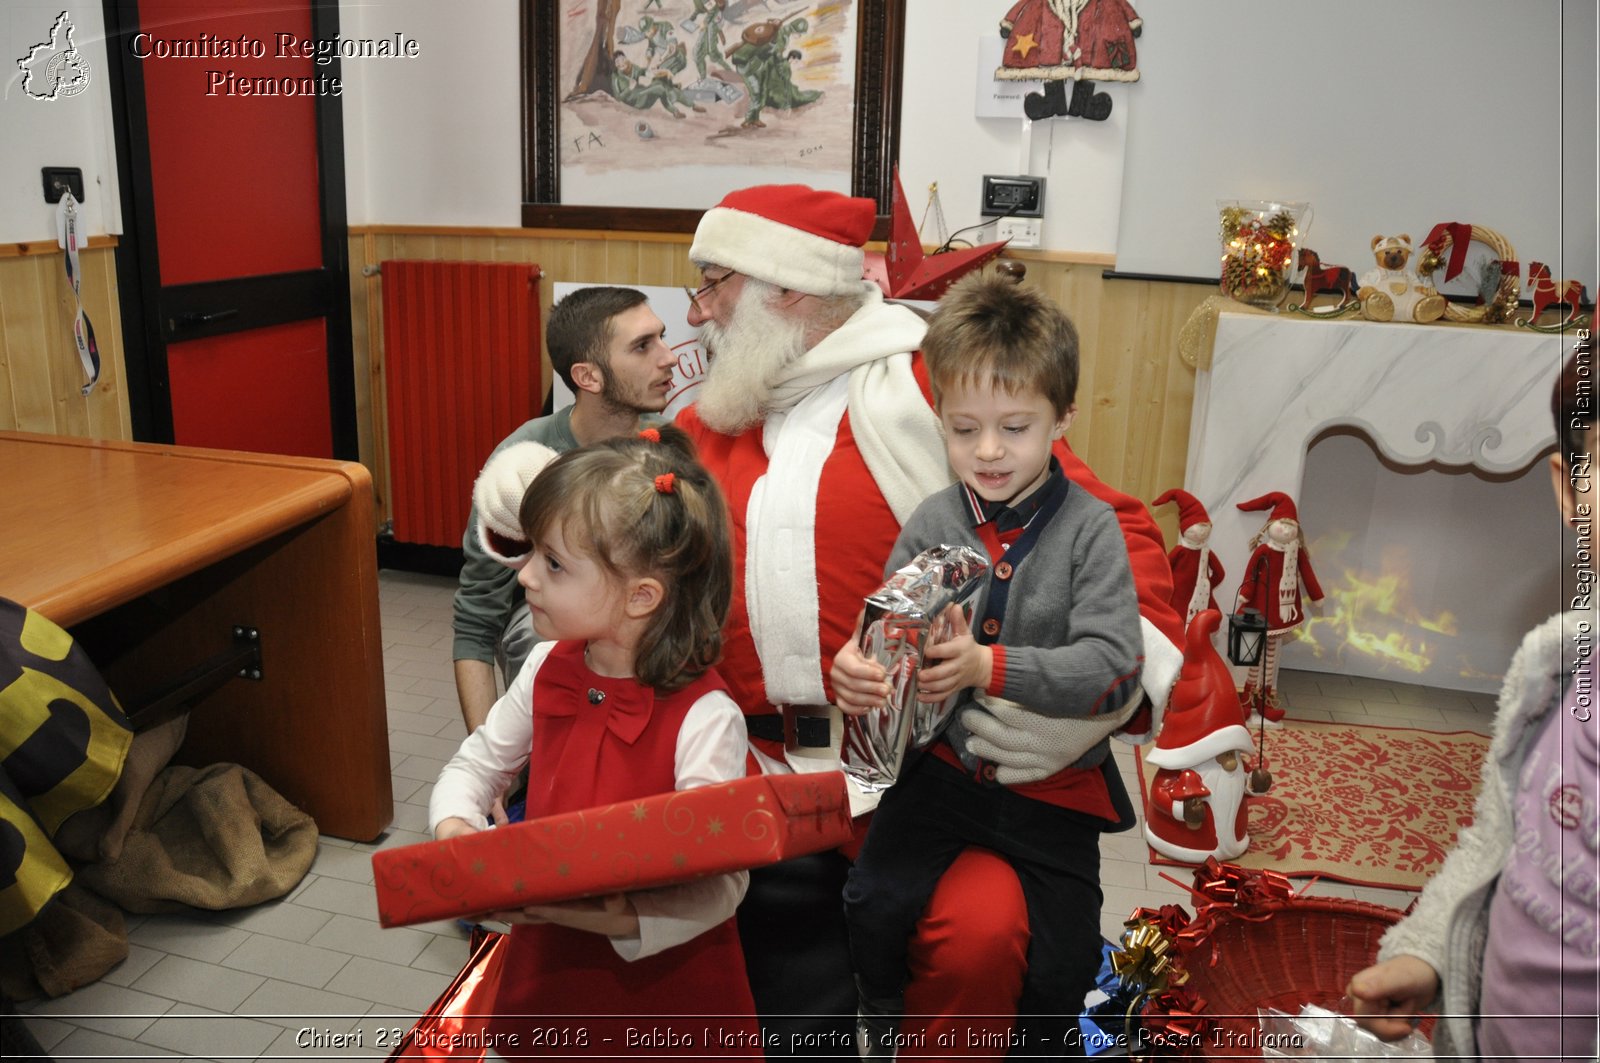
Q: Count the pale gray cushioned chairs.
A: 0